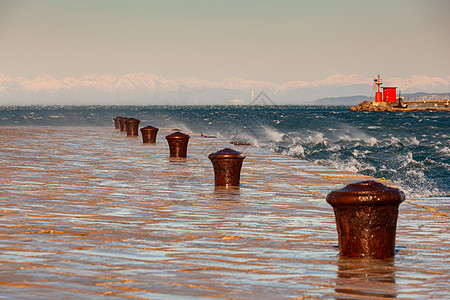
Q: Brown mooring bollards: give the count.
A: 7